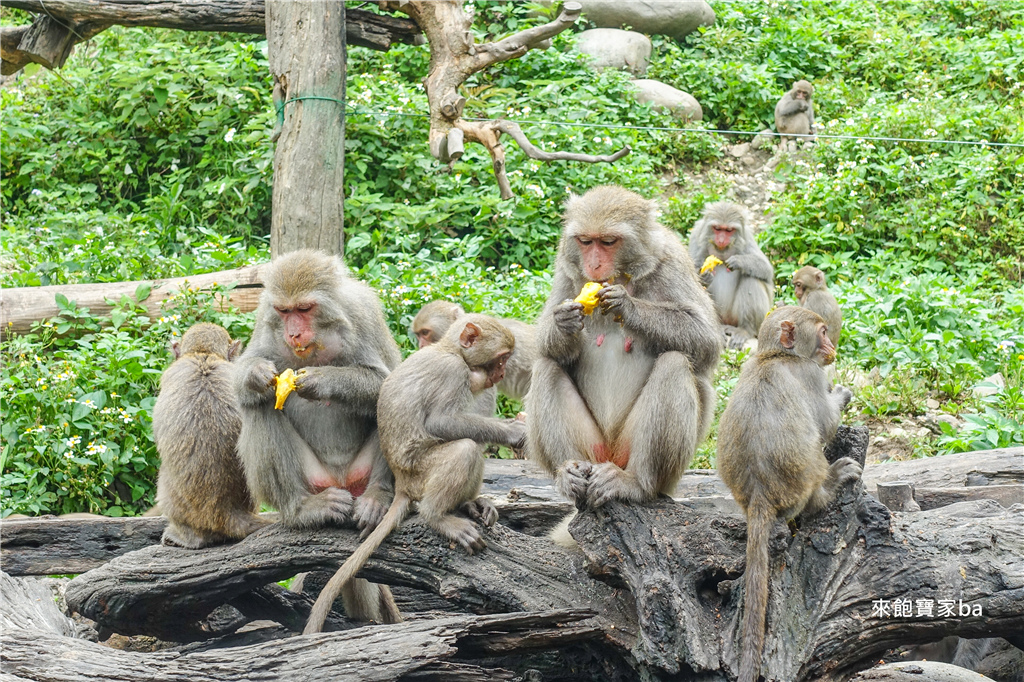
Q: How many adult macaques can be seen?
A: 3